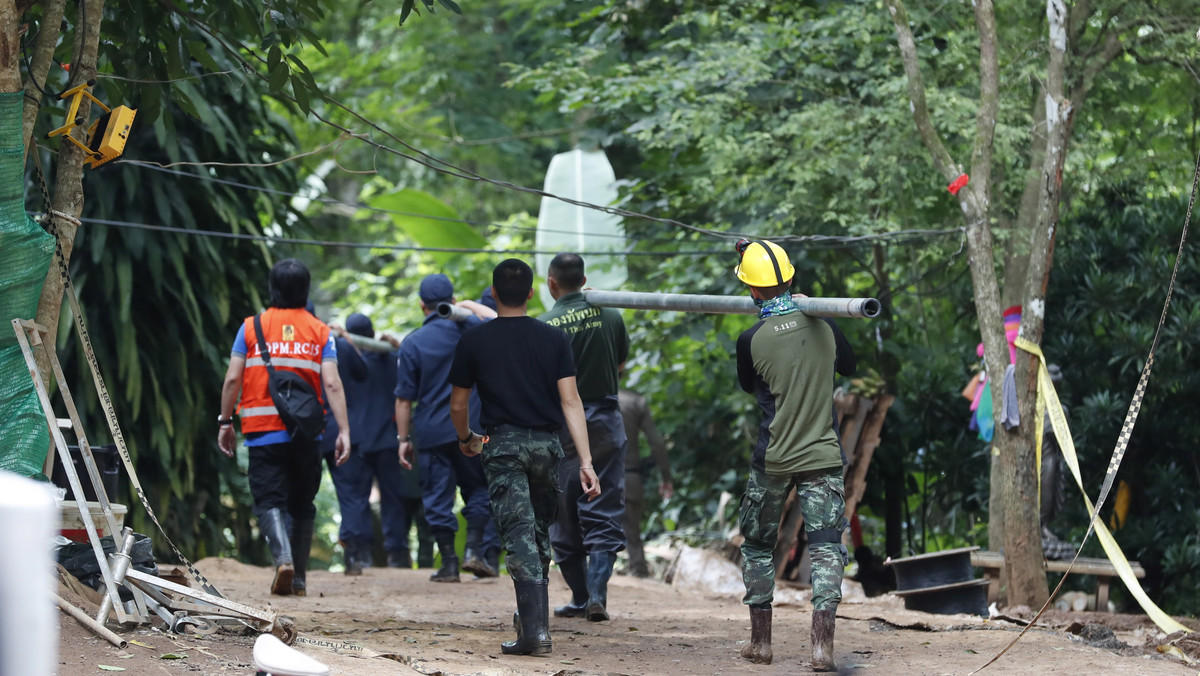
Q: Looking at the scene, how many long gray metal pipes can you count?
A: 3